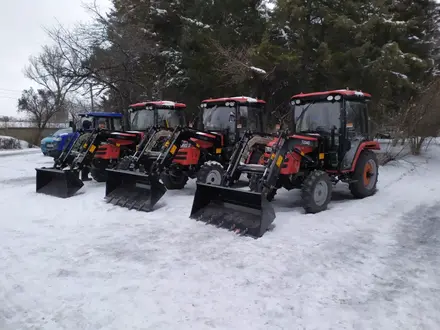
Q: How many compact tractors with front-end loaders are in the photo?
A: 3